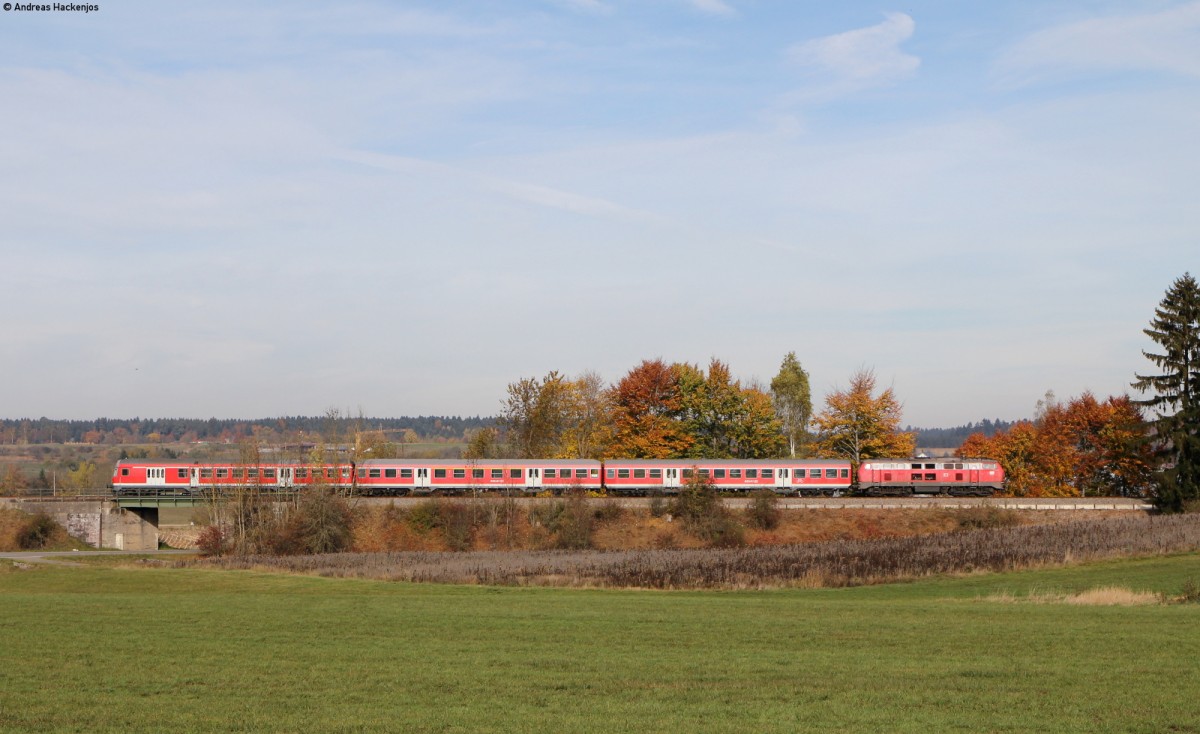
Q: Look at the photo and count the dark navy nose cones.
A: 0